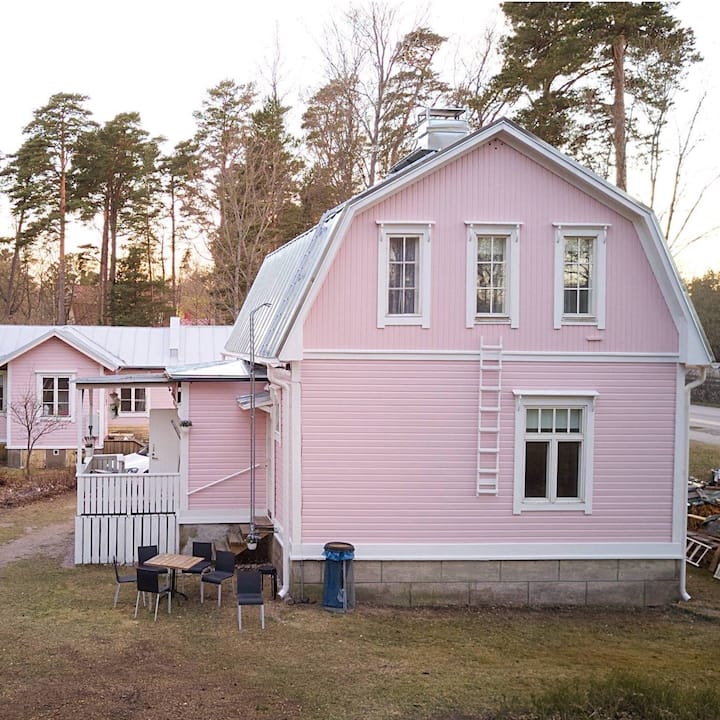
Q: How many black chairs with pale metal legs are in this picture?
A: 6